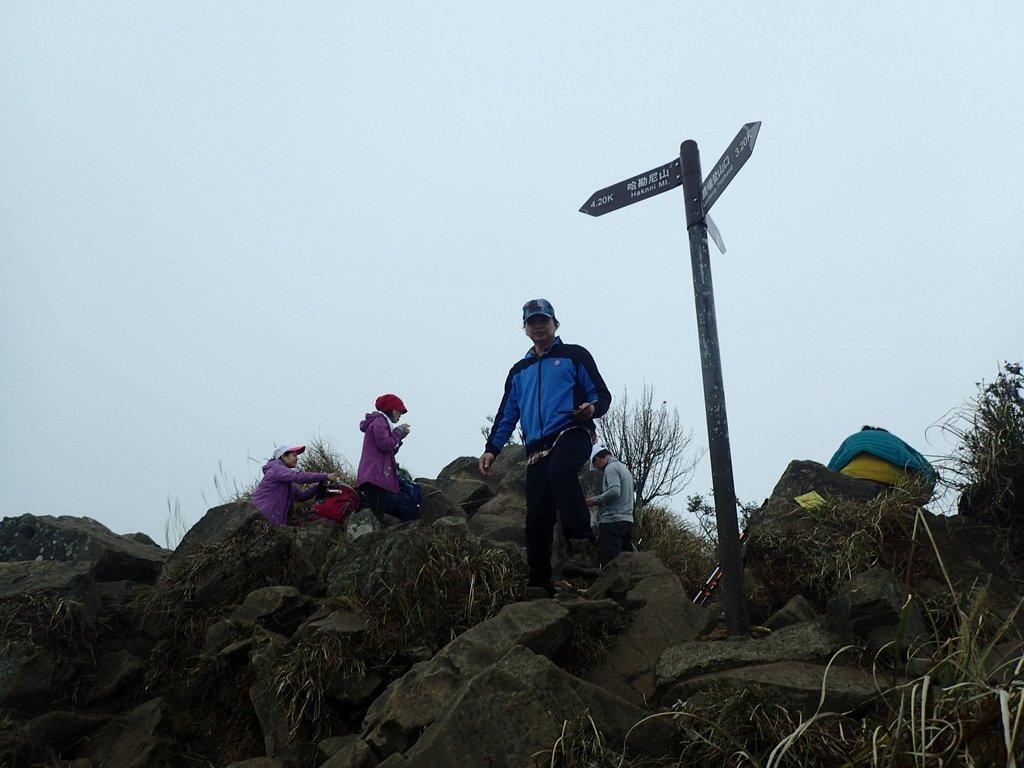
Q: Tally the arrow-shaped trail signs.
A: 3